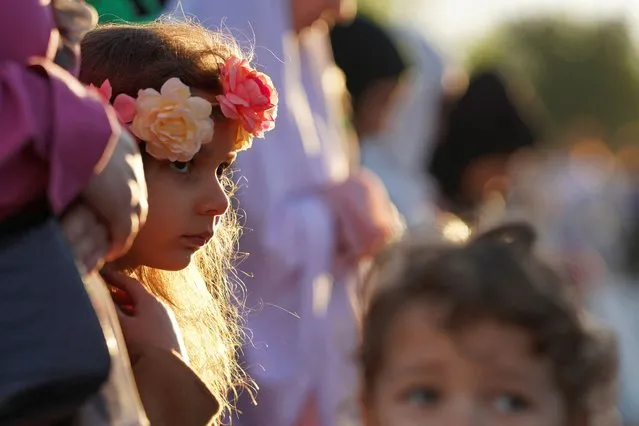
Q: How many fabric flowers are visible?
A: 4